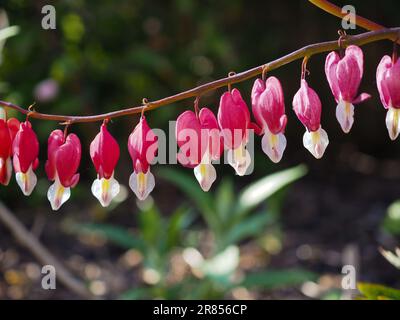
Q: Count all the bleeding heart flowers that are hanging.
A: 11